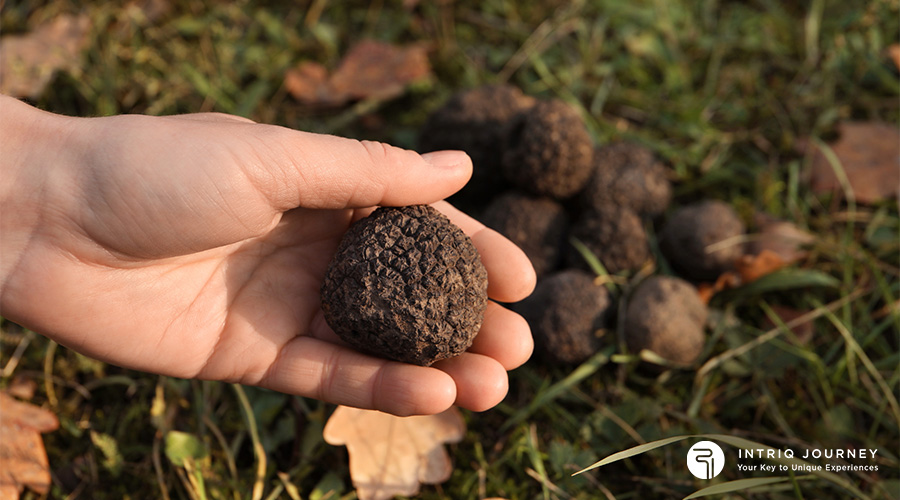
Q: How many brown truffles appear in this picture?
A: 9